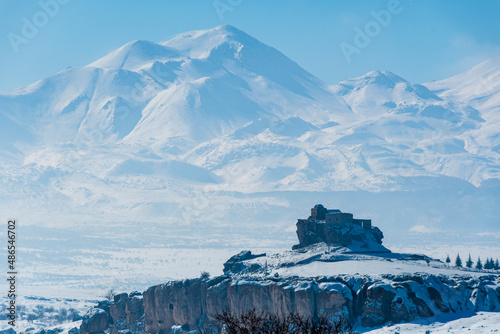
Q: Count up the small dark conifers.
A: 7